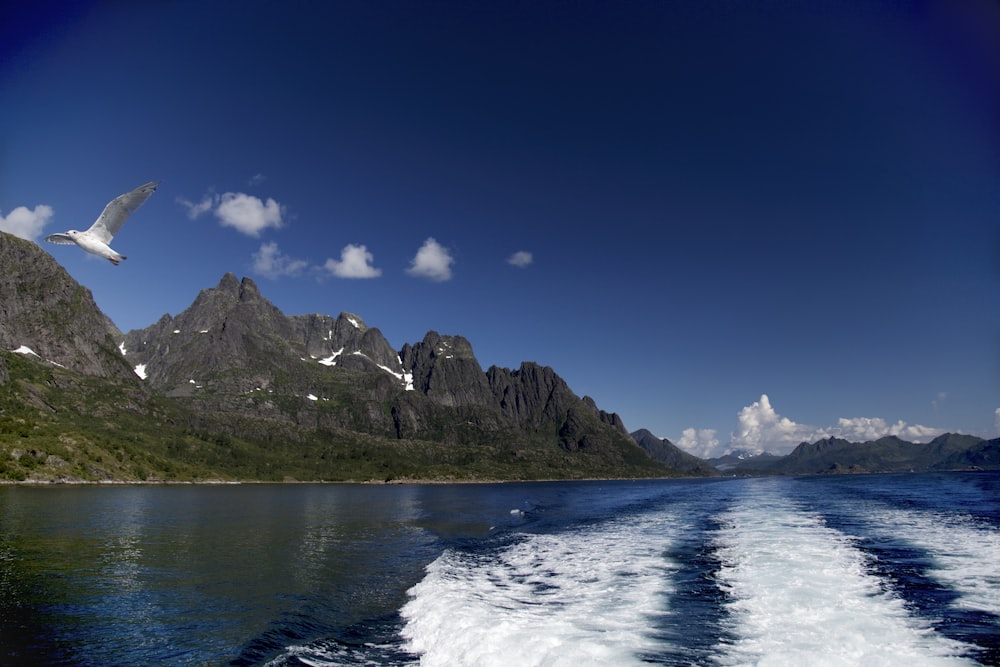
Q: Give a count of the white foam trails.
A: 3